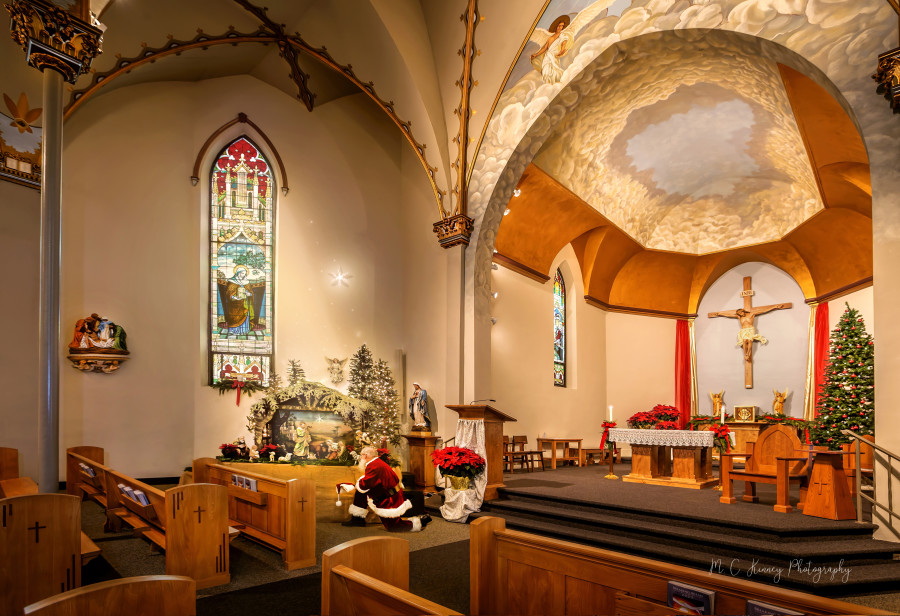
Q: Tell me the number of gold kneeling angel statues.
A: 2